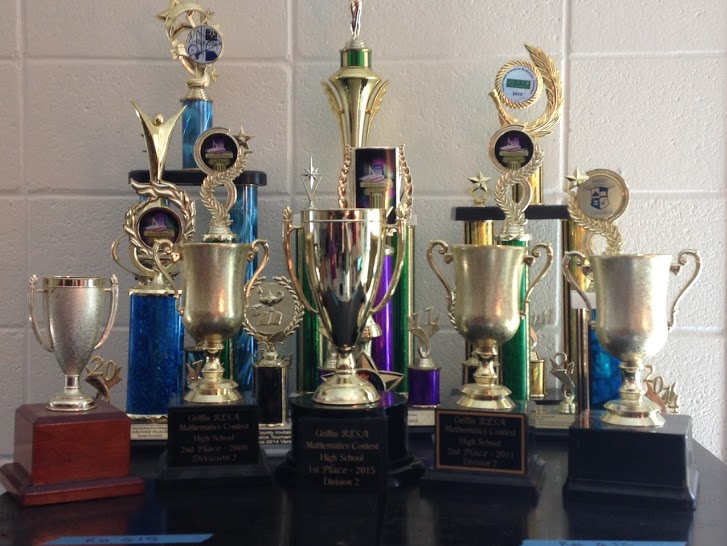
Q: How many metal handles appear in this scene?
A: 10